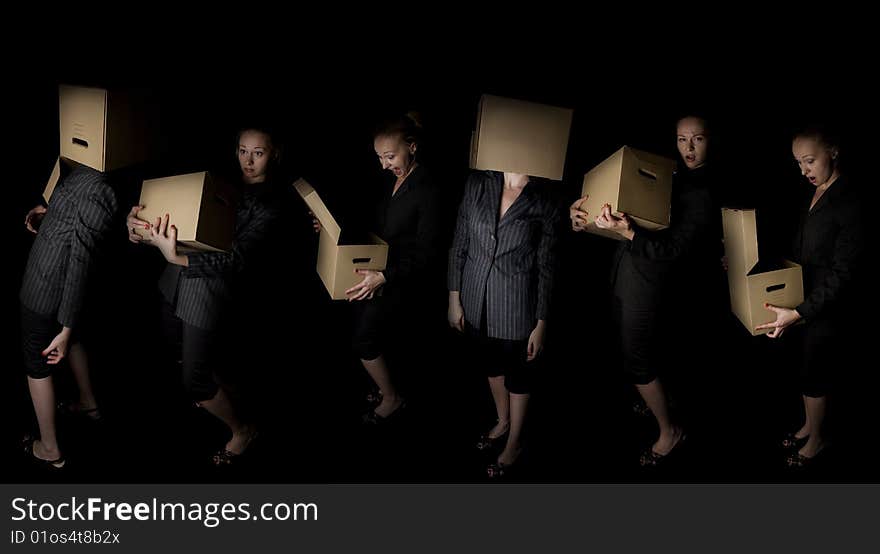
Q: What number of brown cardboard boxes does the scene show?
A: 6